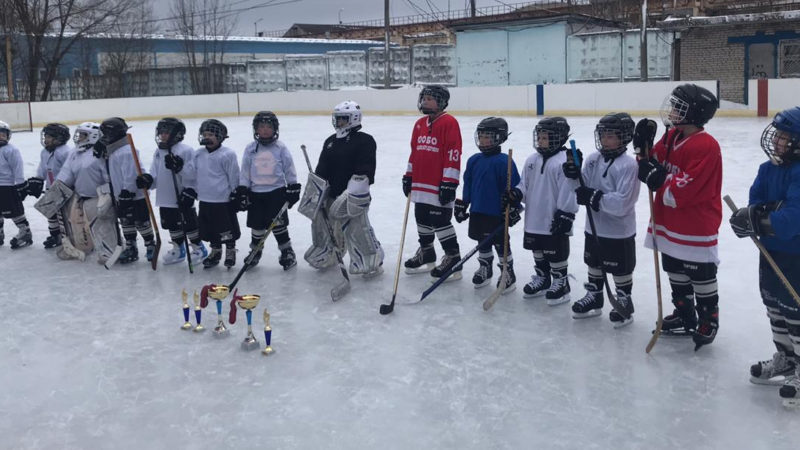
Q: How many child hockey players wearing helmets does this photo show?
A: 14